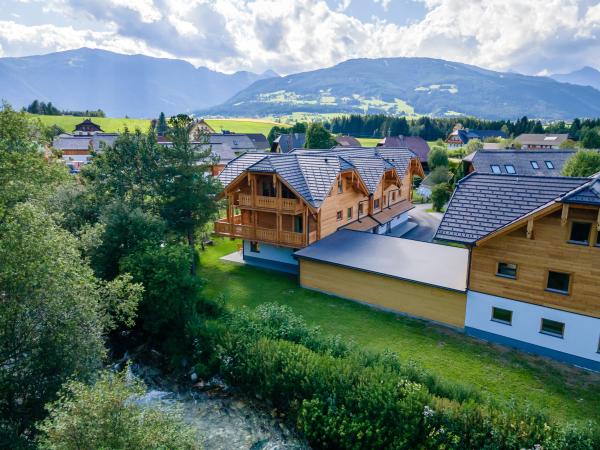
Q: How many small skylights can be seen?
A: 4